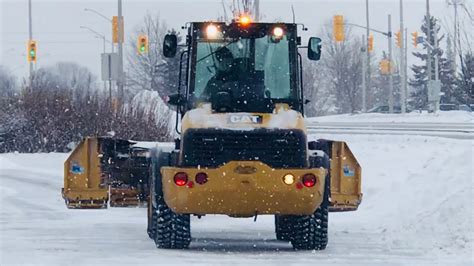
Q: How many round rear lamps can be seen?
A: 4